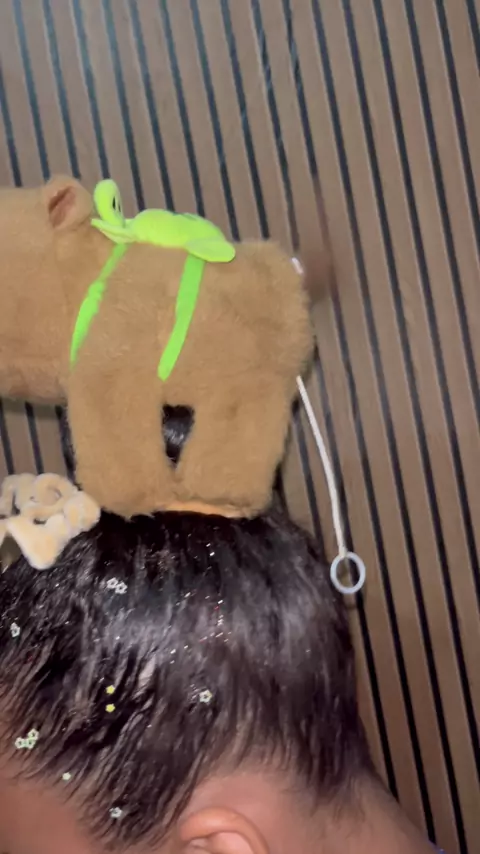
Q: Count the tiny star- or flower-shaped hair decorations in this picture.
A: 11